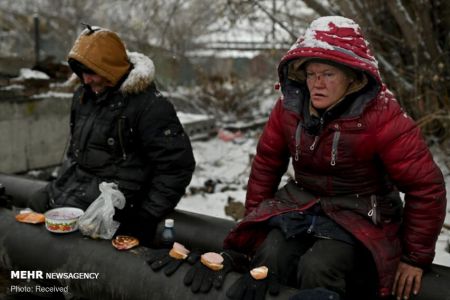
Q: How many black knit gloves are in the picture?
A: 3